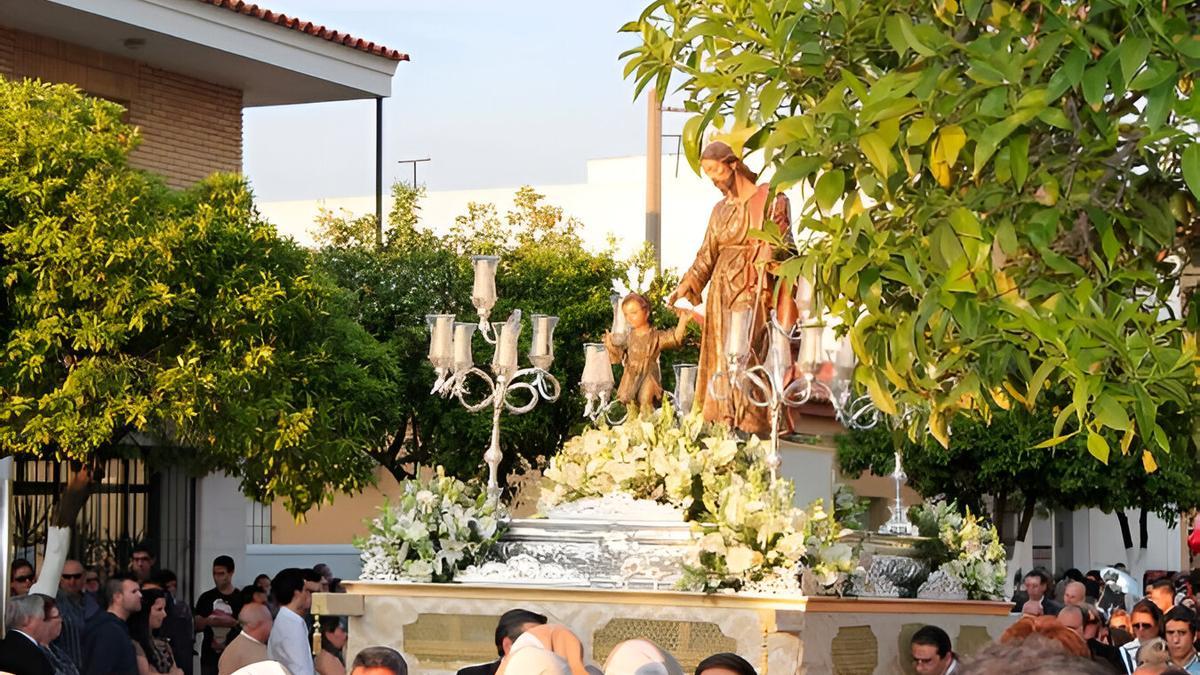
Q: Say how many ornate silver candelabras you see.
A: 4